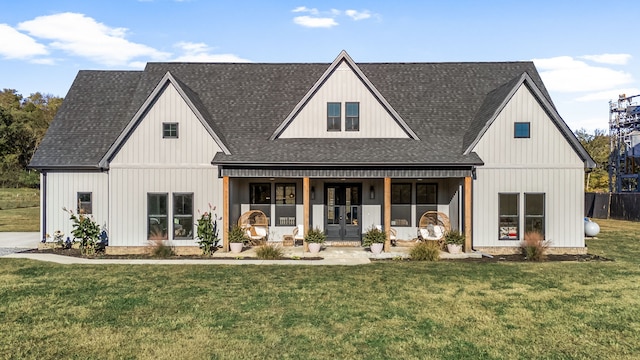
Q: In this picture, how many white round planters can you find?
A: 4